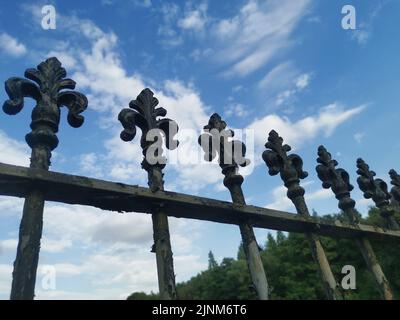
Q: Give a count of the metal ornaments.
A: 7